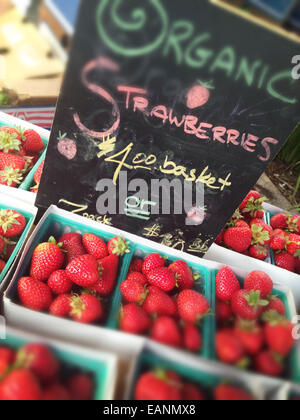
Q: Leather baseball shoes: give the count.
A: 0